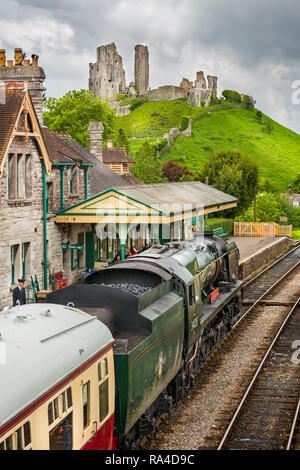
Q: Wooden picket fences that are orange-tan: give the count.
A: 1